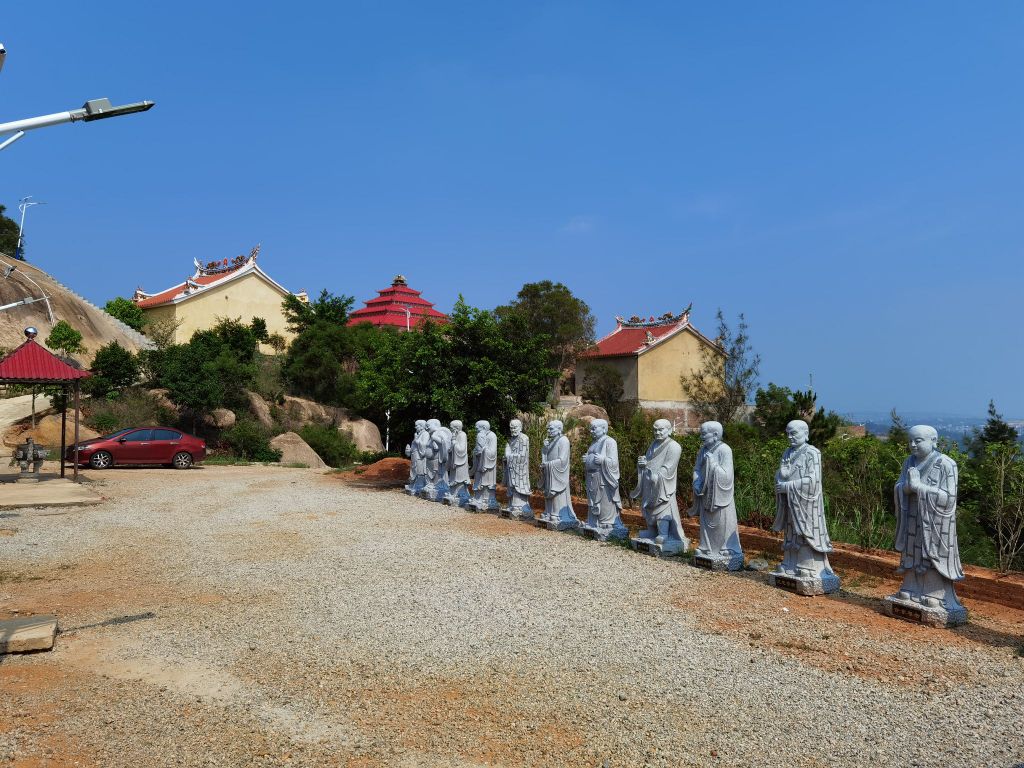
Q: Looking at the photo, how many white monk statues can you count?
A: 11